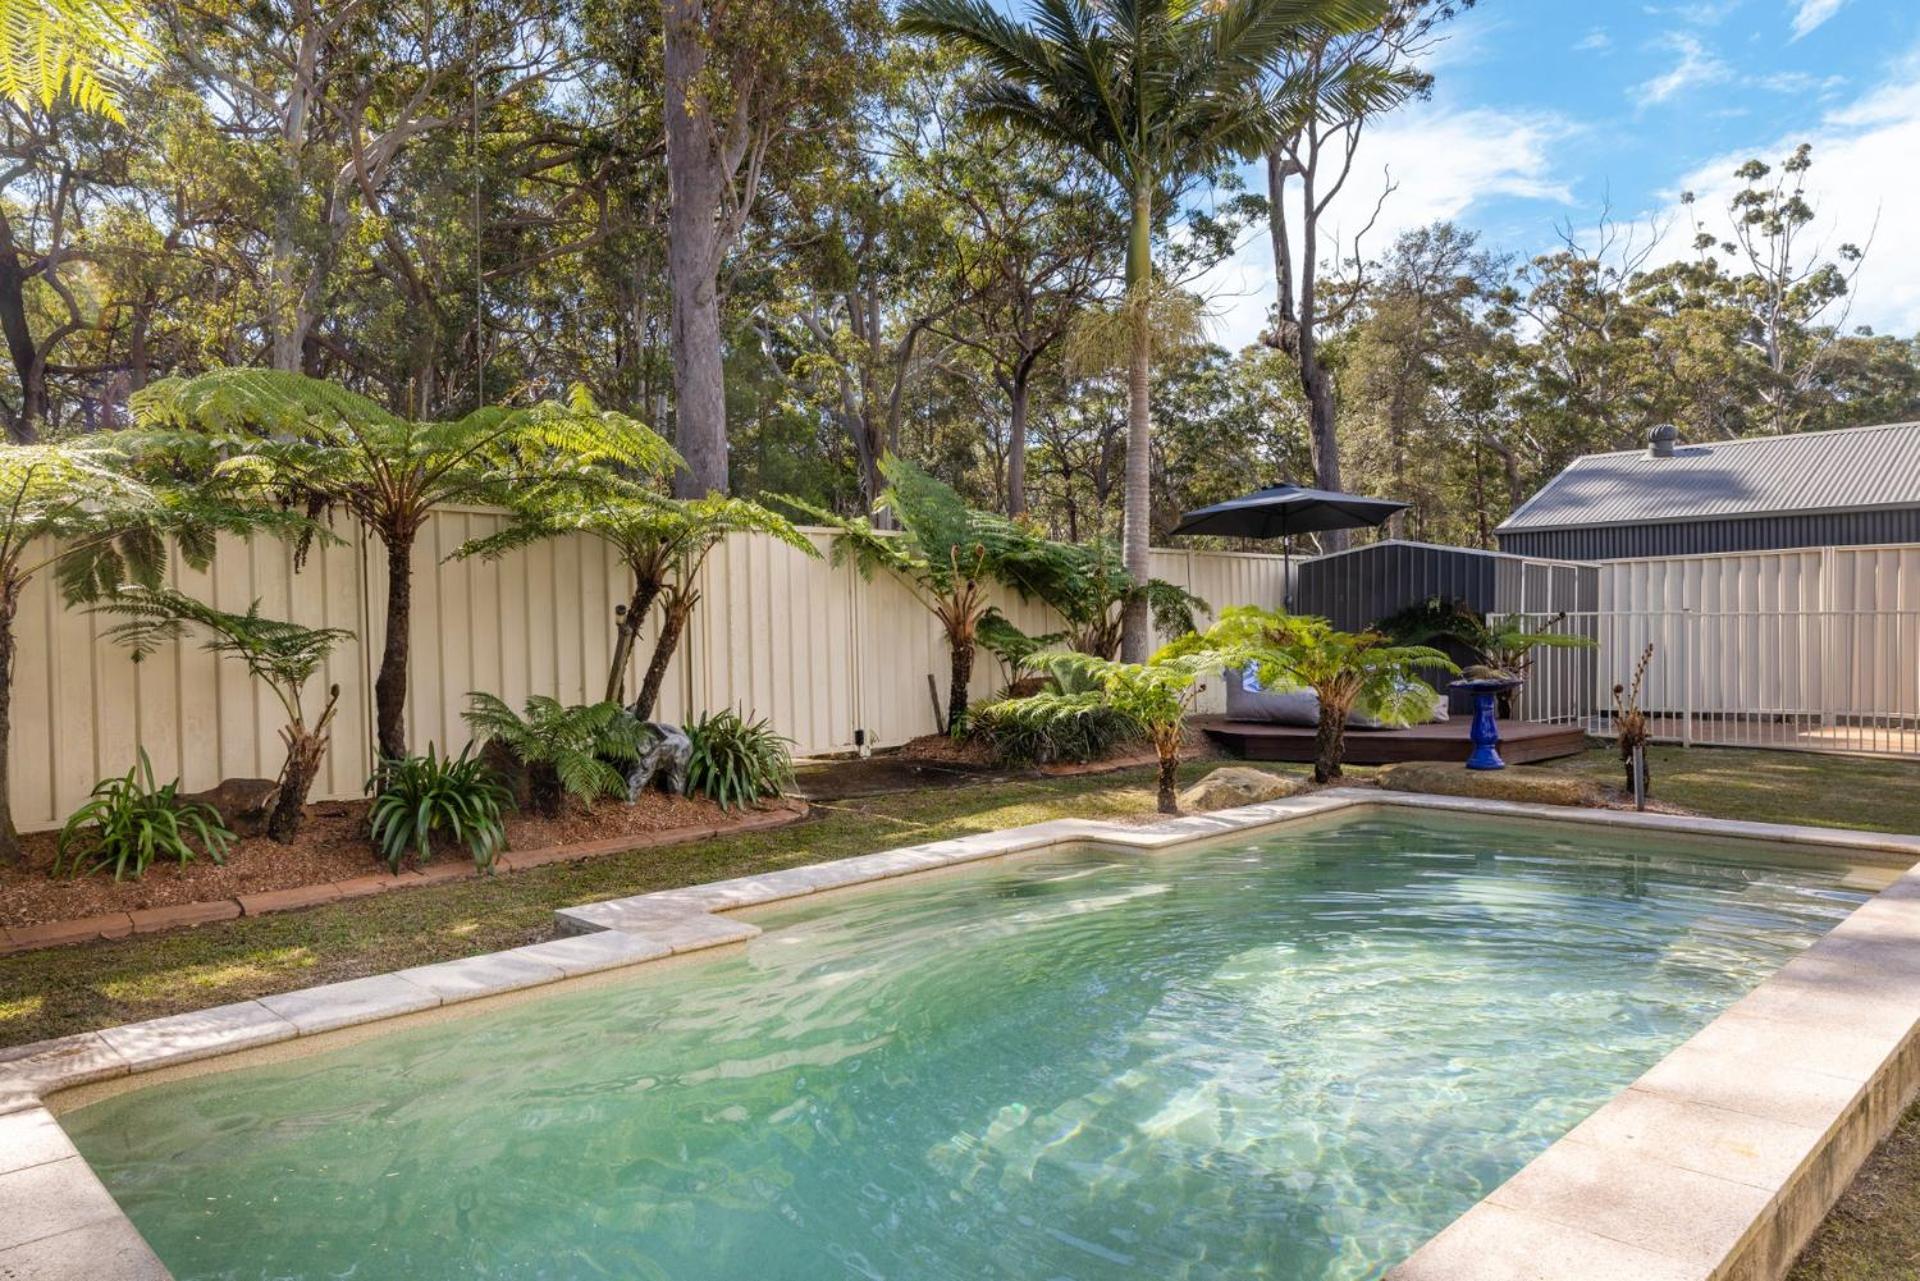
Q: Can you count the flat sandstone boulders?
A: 2